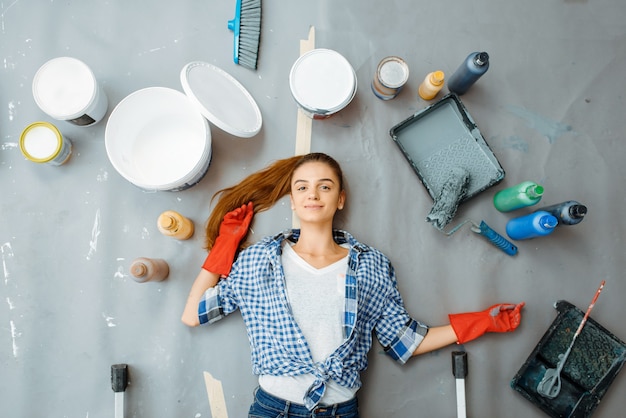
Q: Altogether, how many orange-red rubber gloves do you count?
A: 2